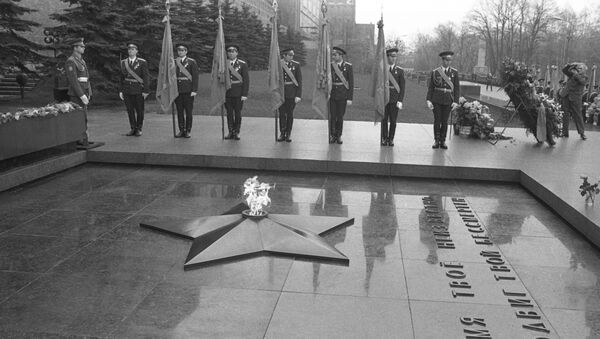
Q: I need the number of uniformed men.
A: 8